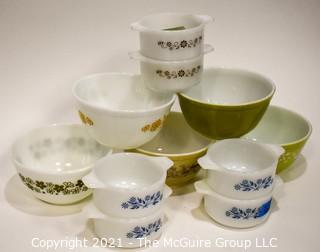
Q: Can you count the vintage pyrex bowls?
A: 11